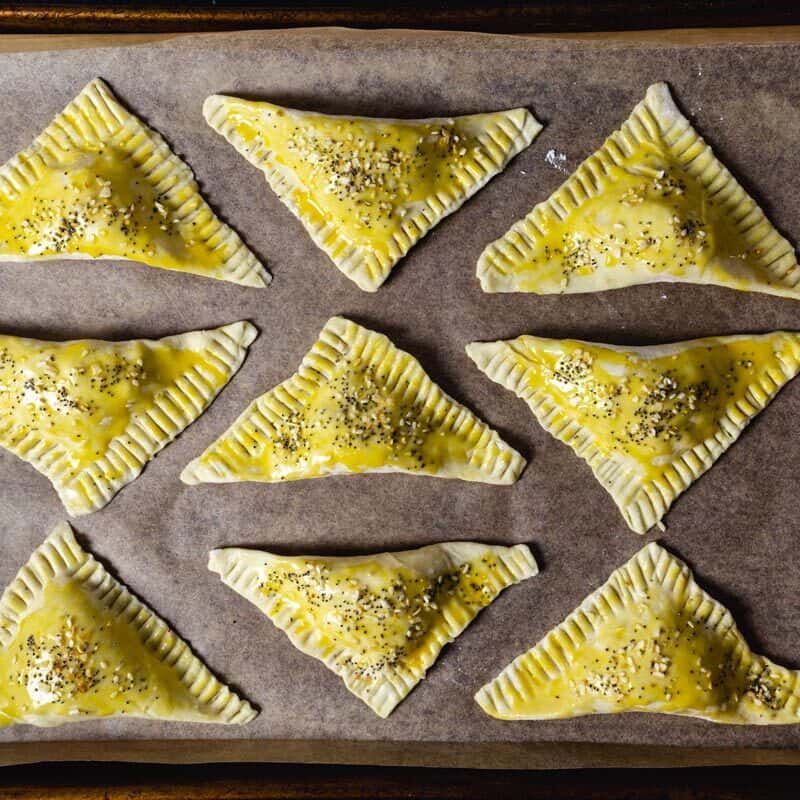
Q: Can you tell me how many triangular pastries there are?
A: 9